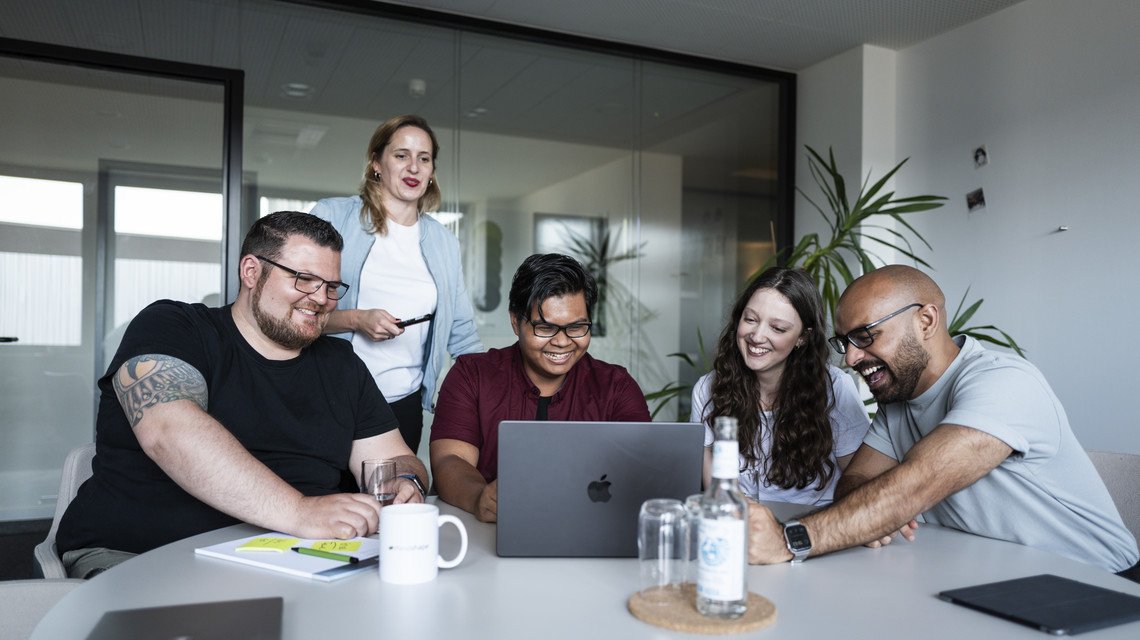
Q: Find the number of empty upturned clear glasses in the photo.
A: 2